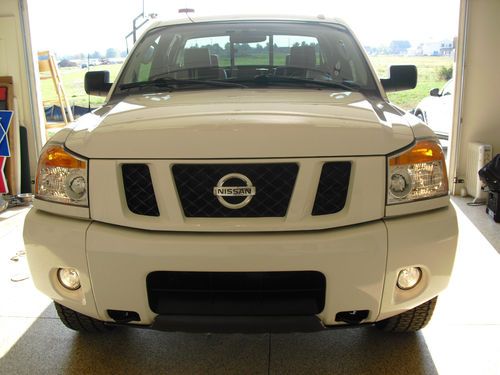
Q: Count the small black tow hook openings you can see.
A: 2